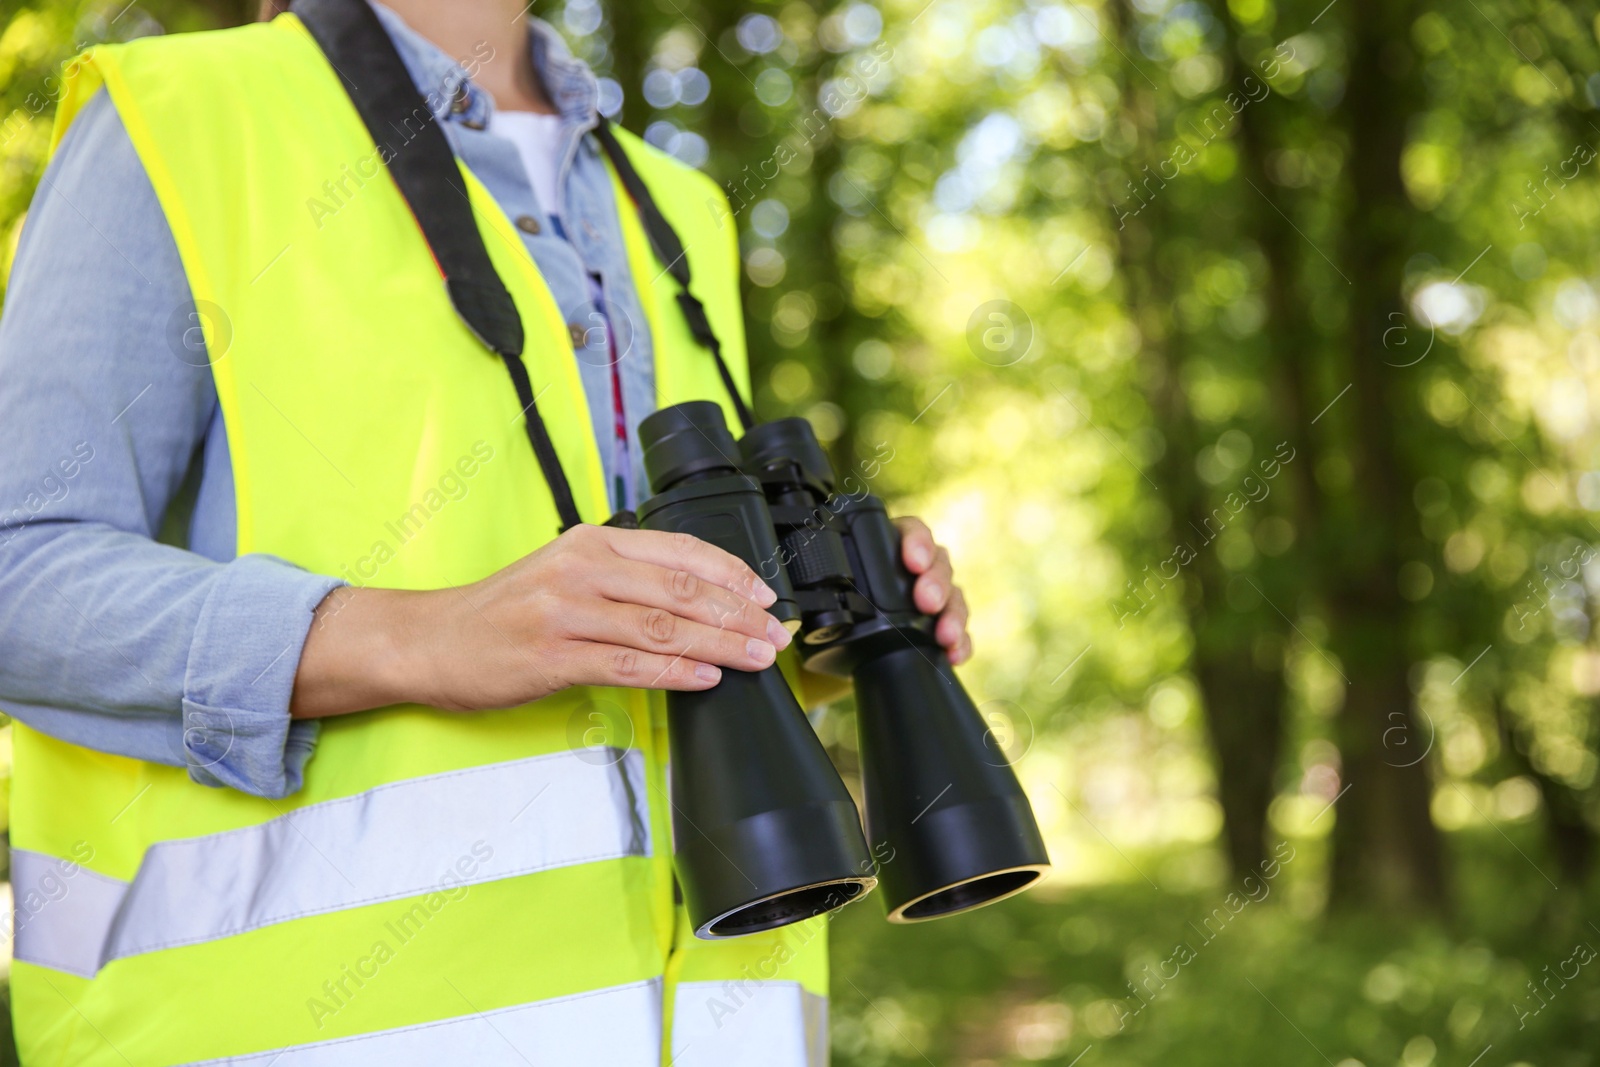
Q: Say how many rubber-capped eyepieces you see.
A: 2